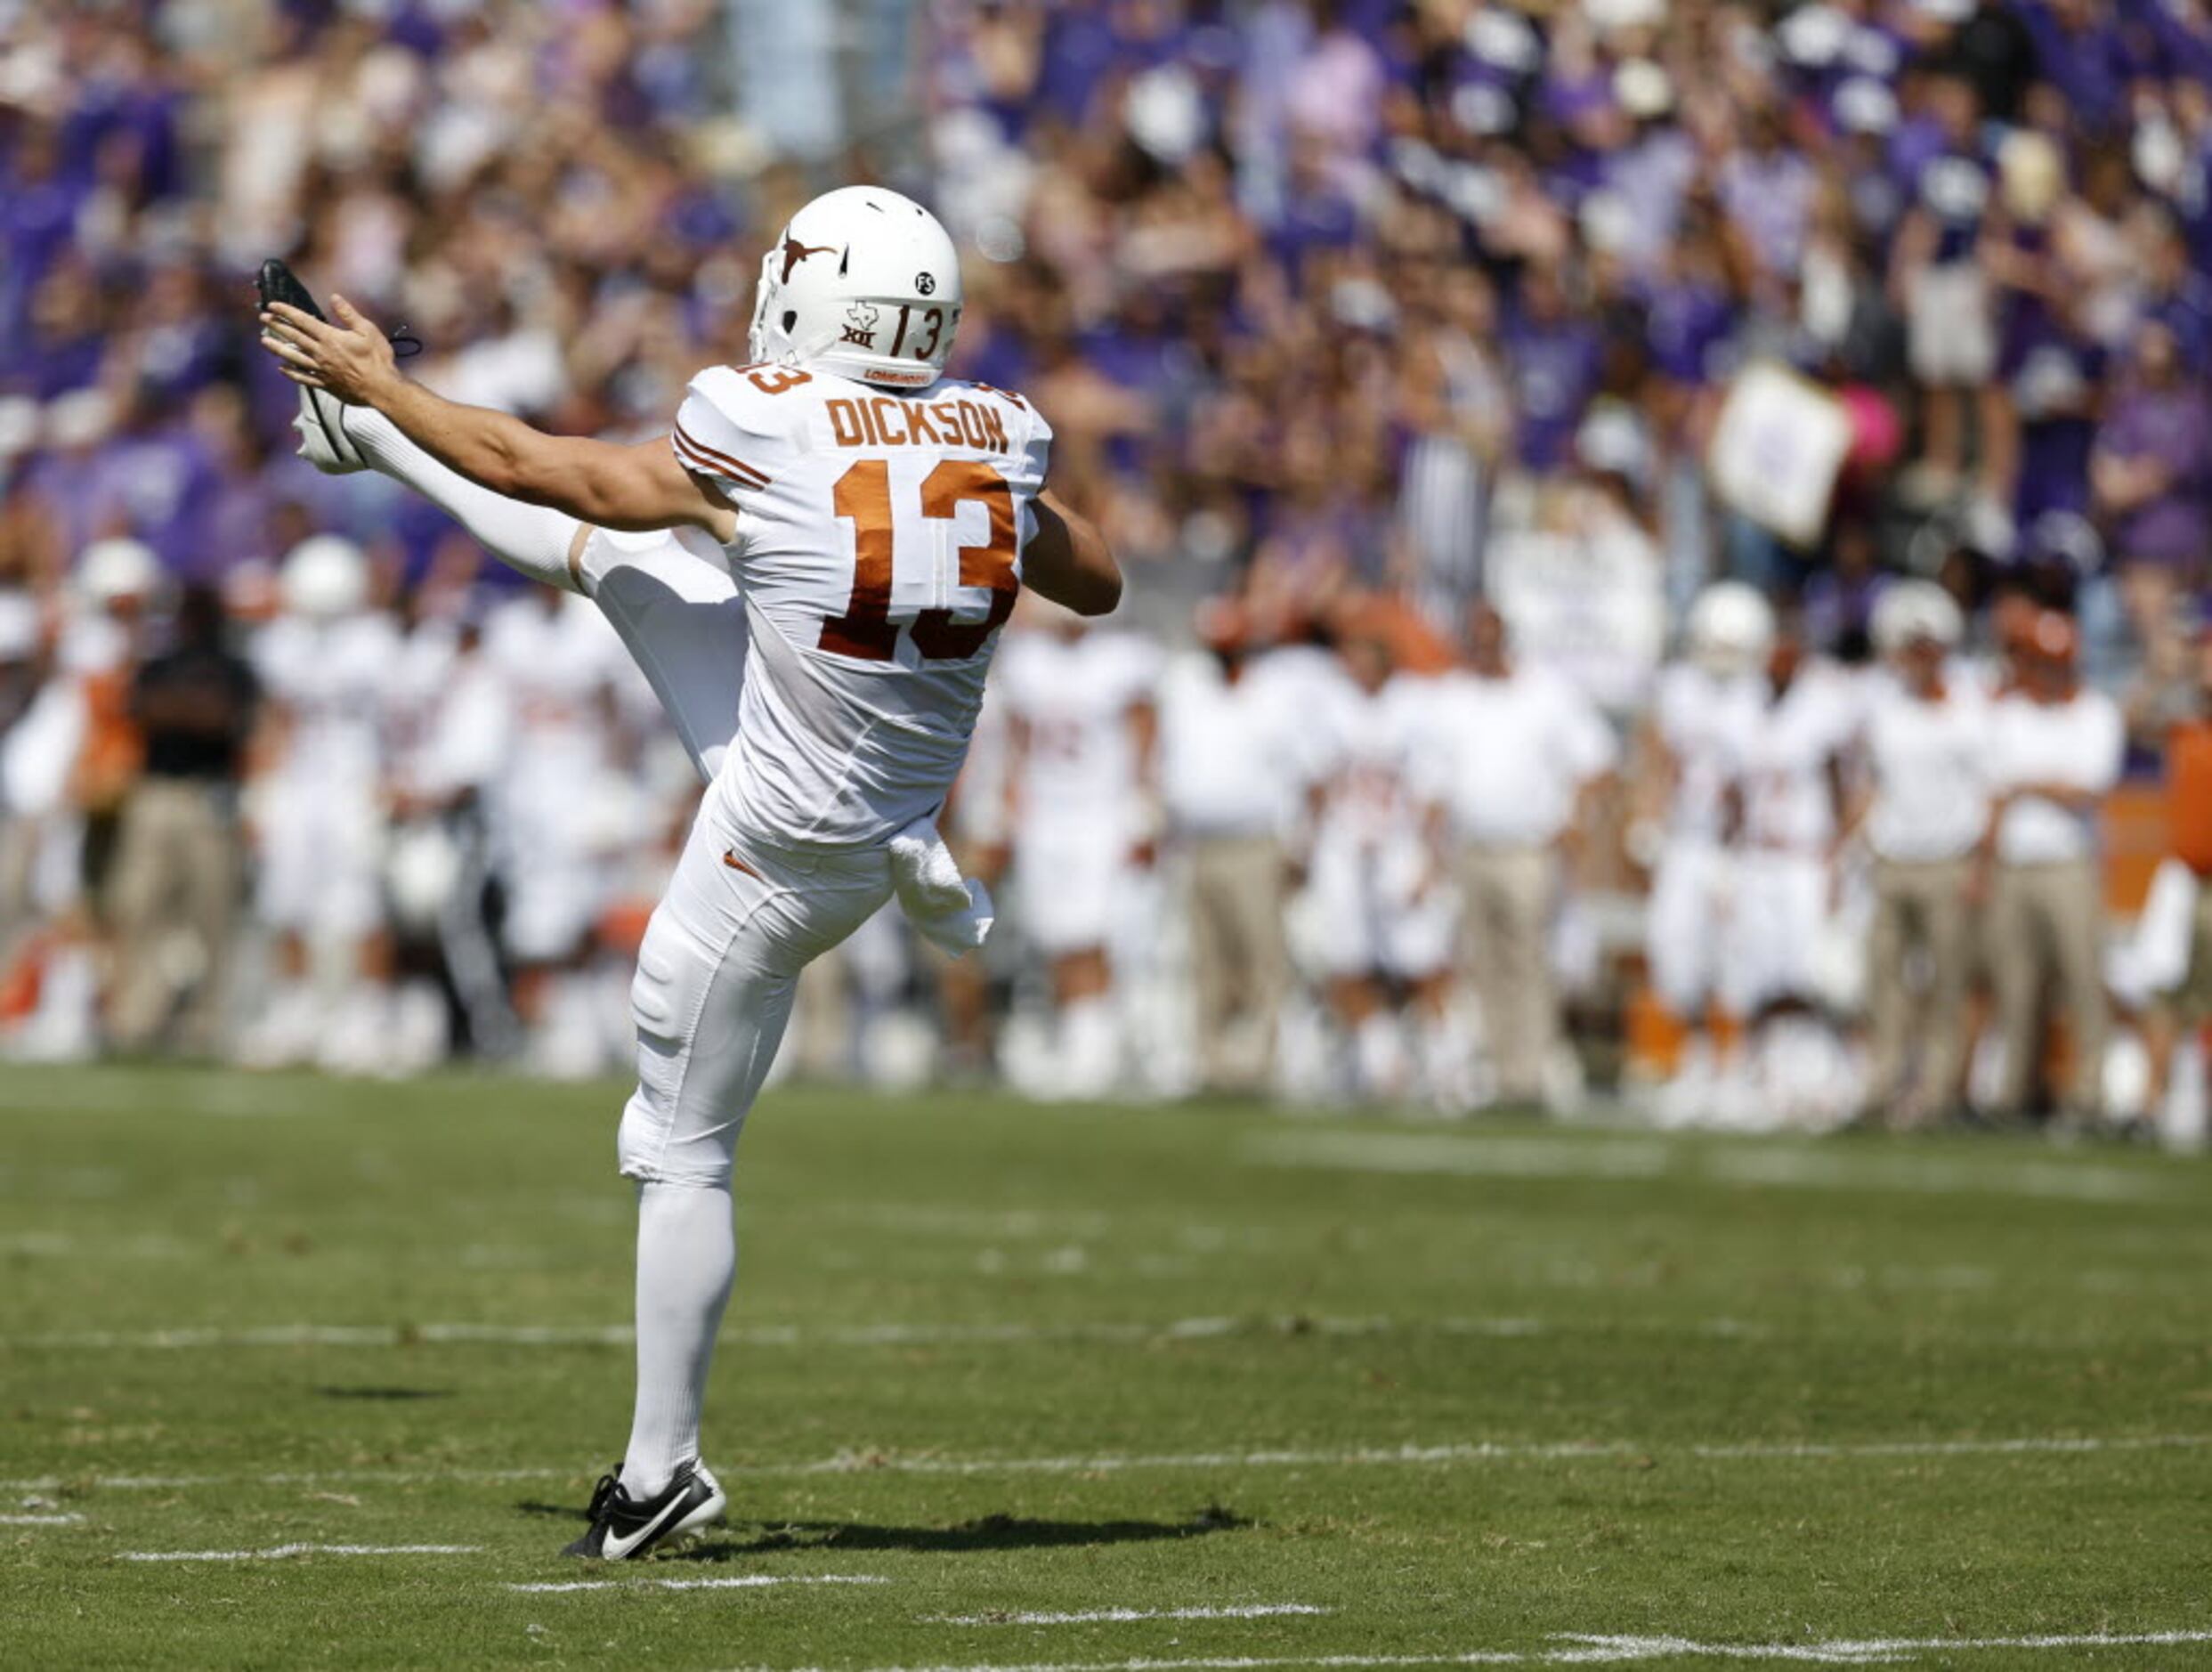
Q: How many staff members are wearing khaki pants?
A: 5